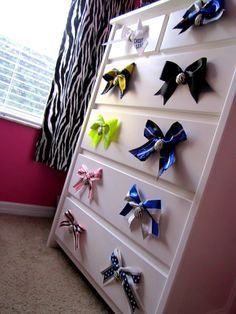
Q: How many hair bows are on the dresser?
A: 10